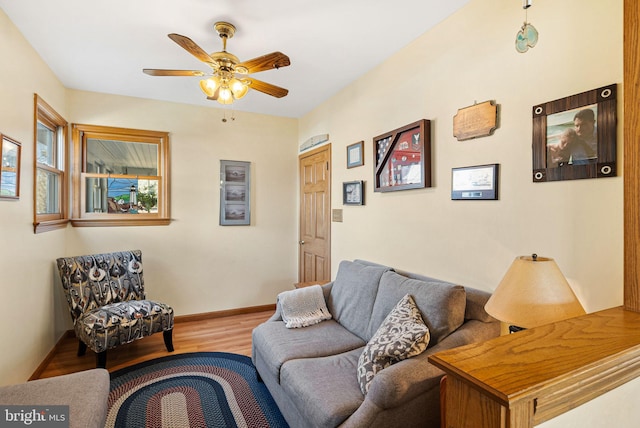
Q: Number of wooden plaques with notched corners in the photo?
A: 1